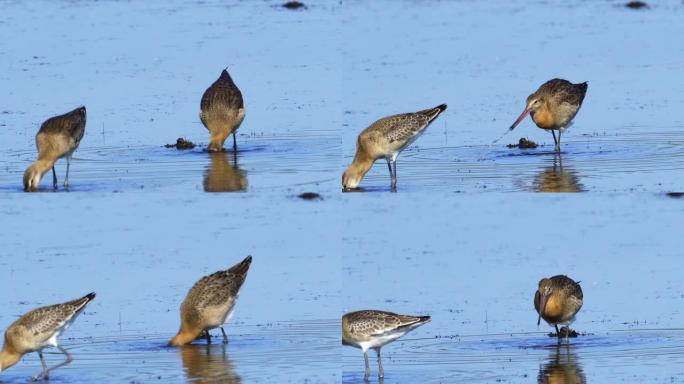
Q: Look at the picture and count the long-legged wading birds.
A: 8